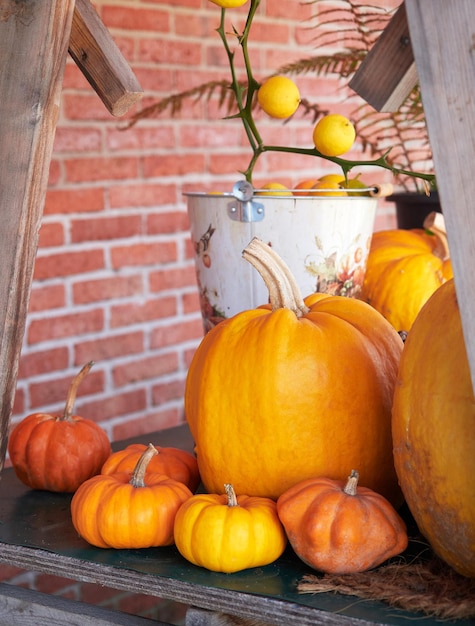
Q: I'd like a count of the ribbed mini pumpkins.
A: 5